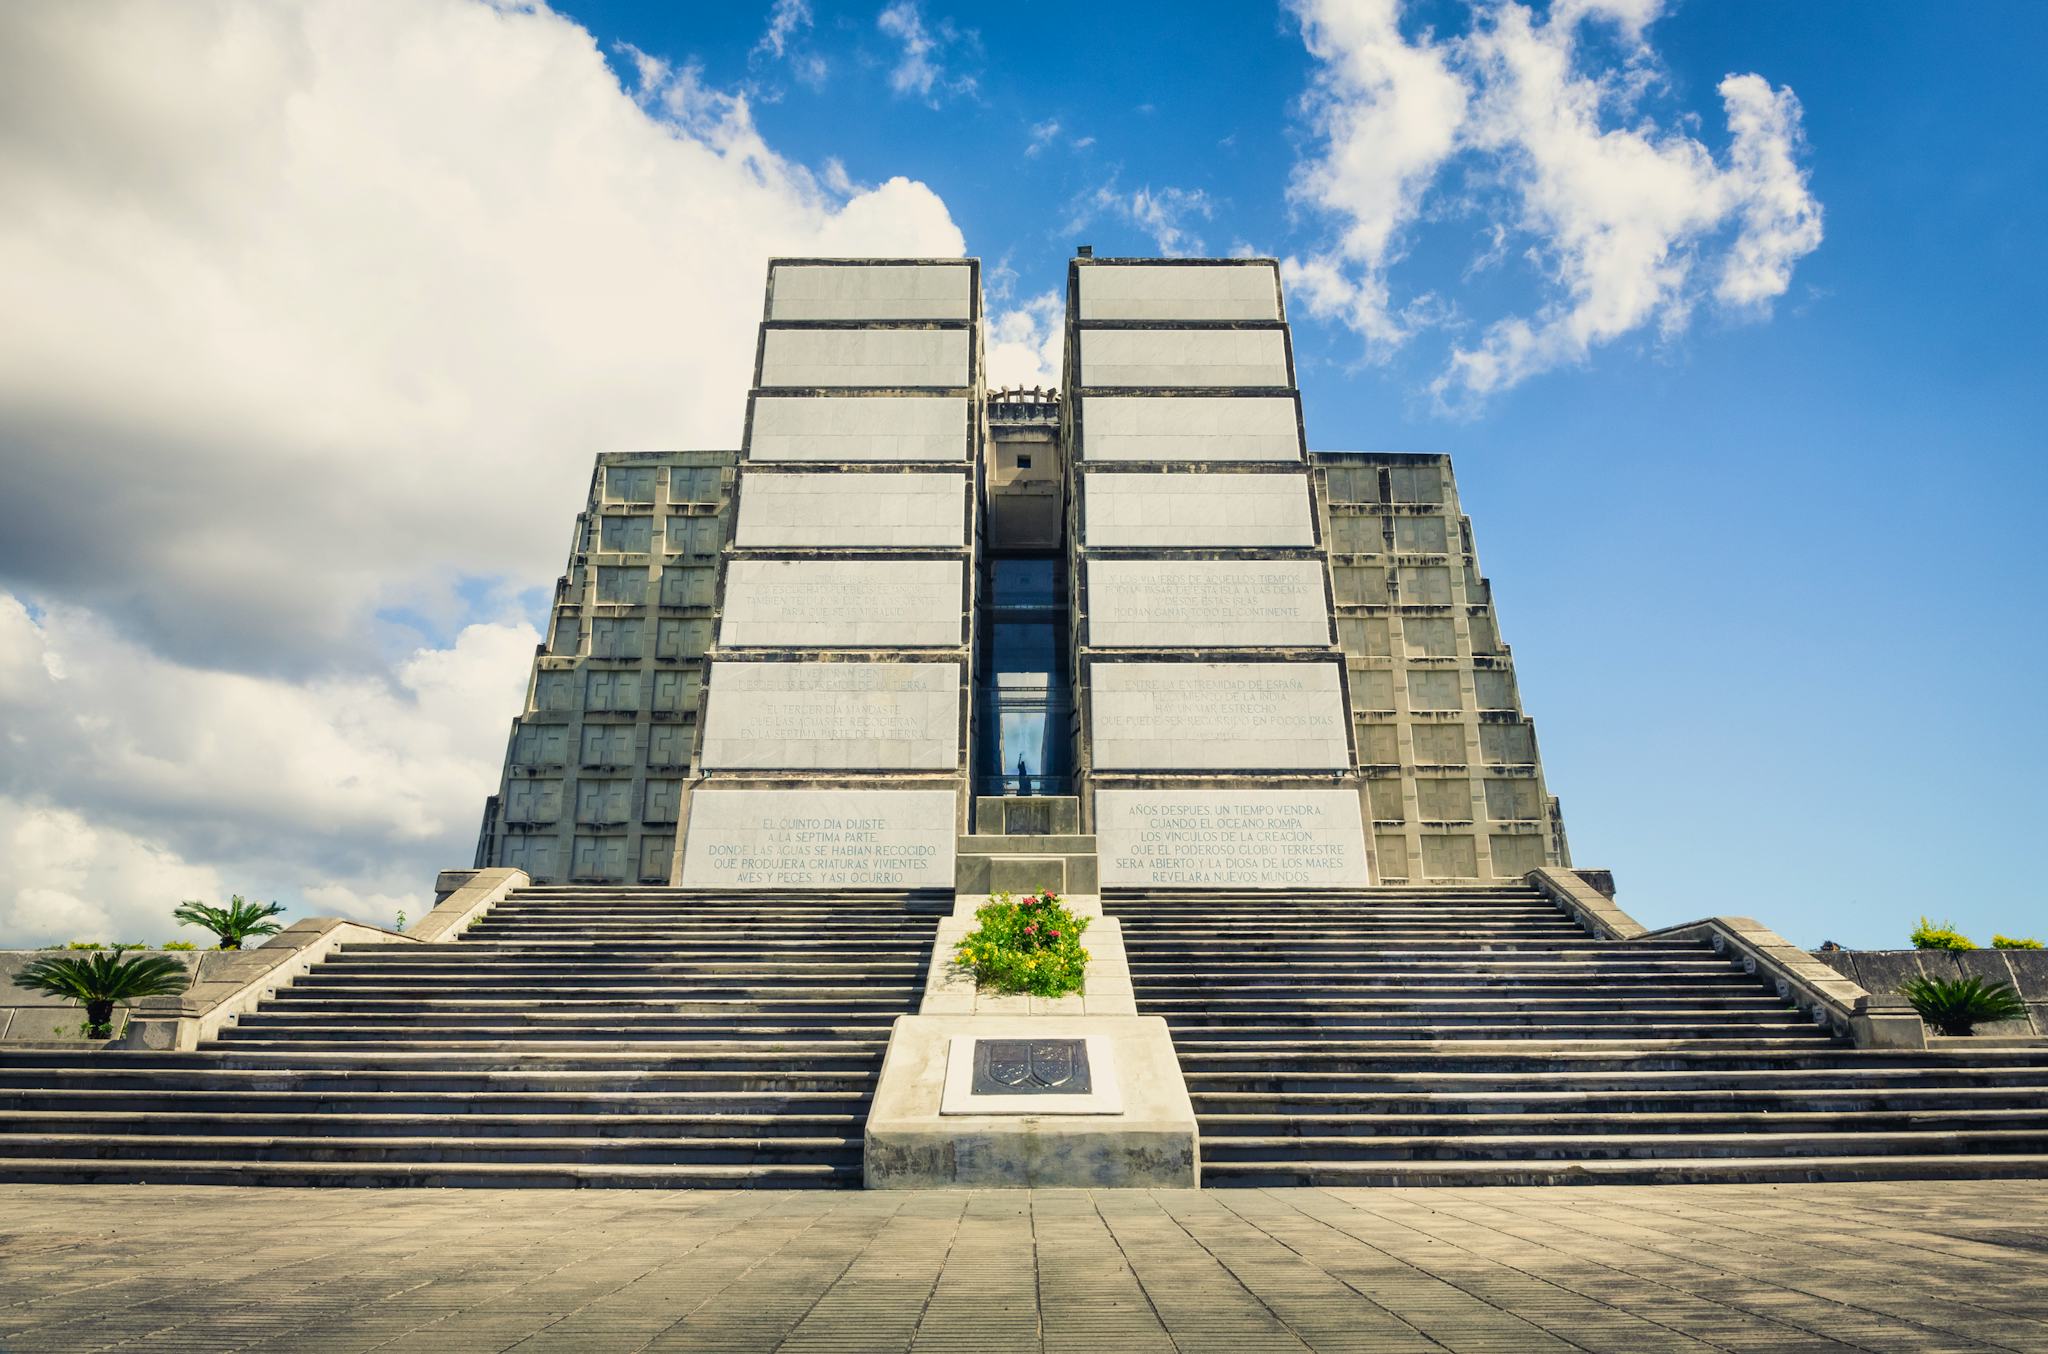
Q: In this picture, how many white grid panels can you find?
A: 14